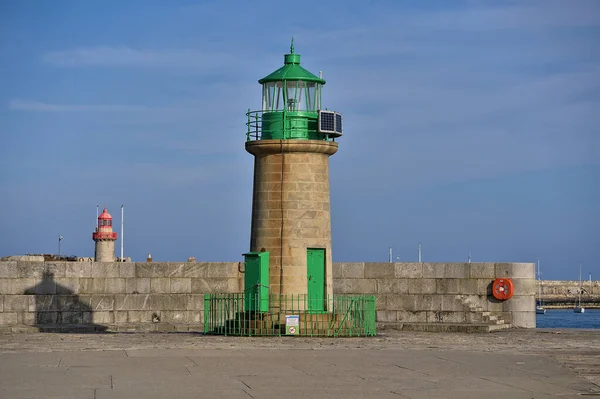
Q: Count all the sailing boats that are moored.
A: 2